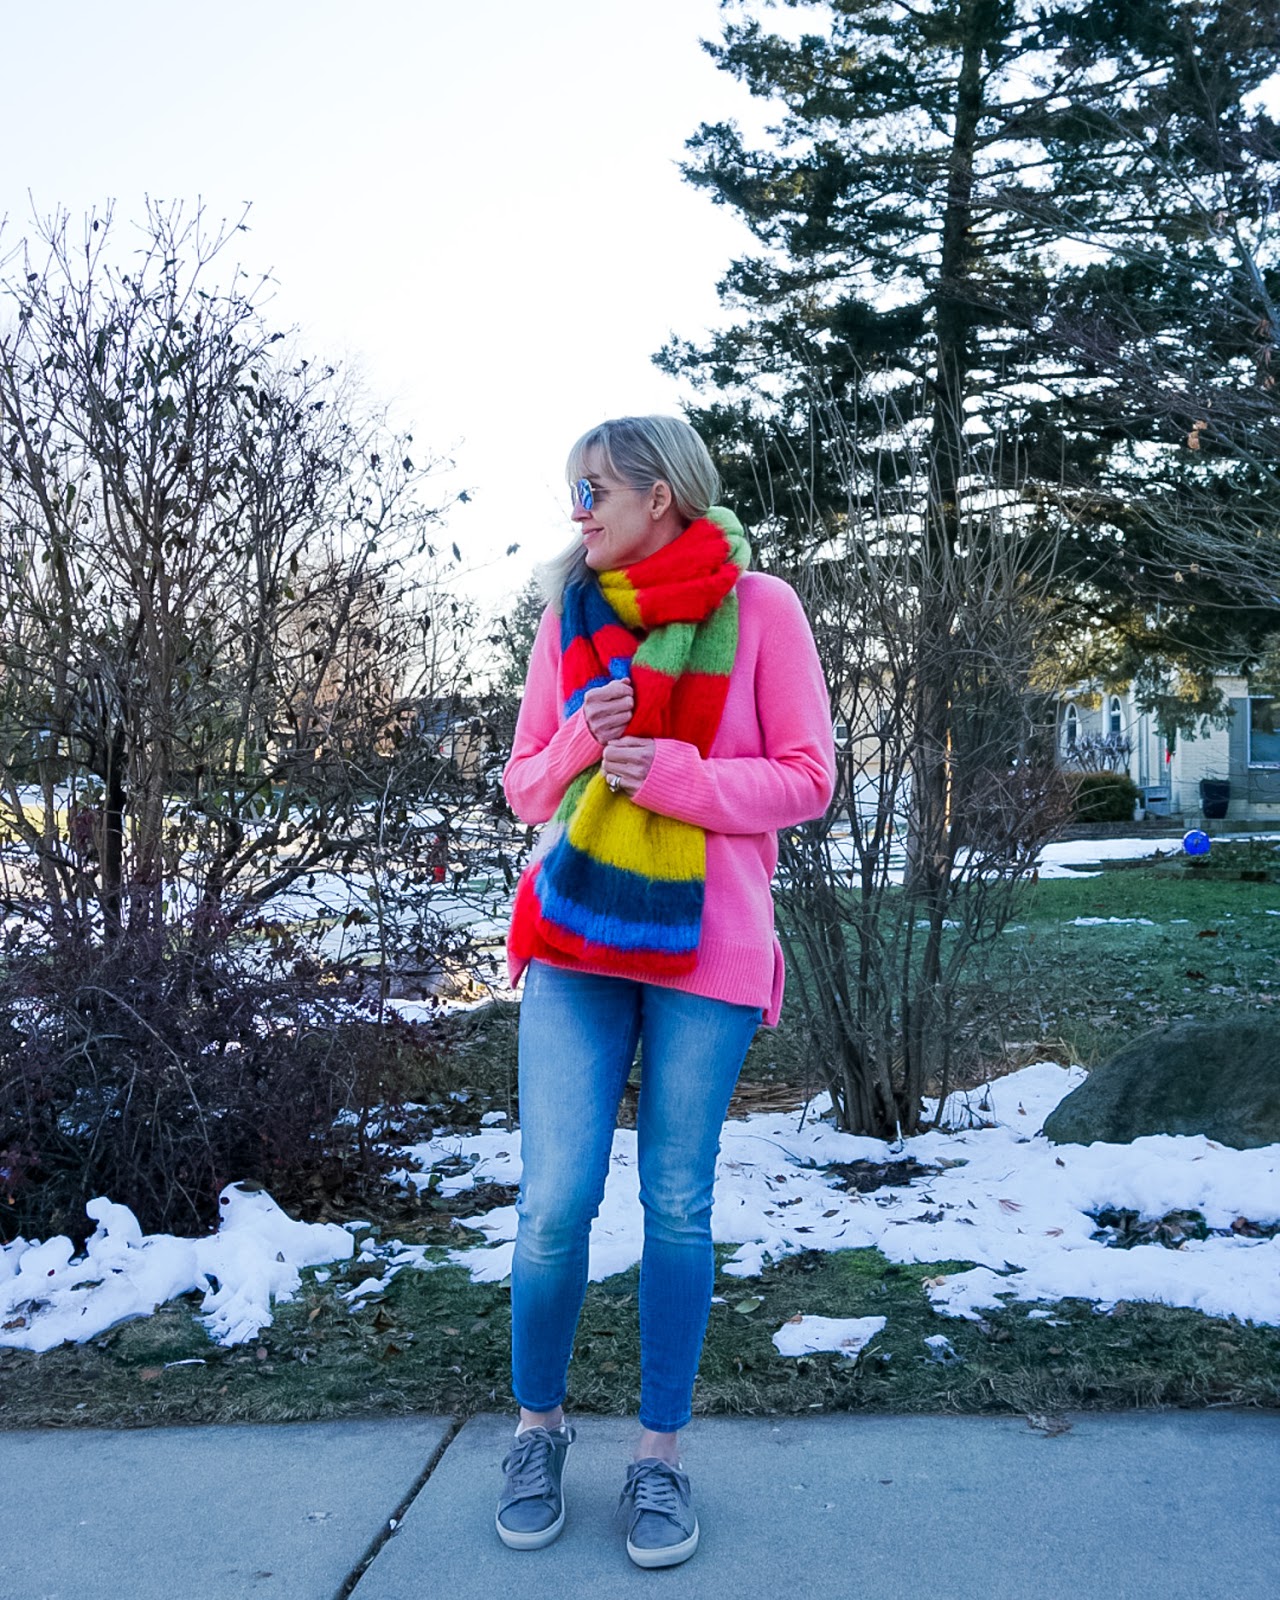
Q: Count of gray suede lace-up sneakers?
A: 2